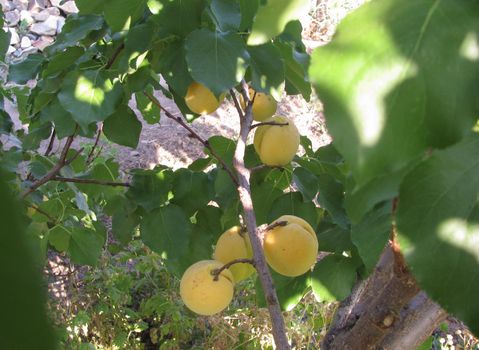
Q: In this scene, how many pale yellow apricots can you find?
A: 6